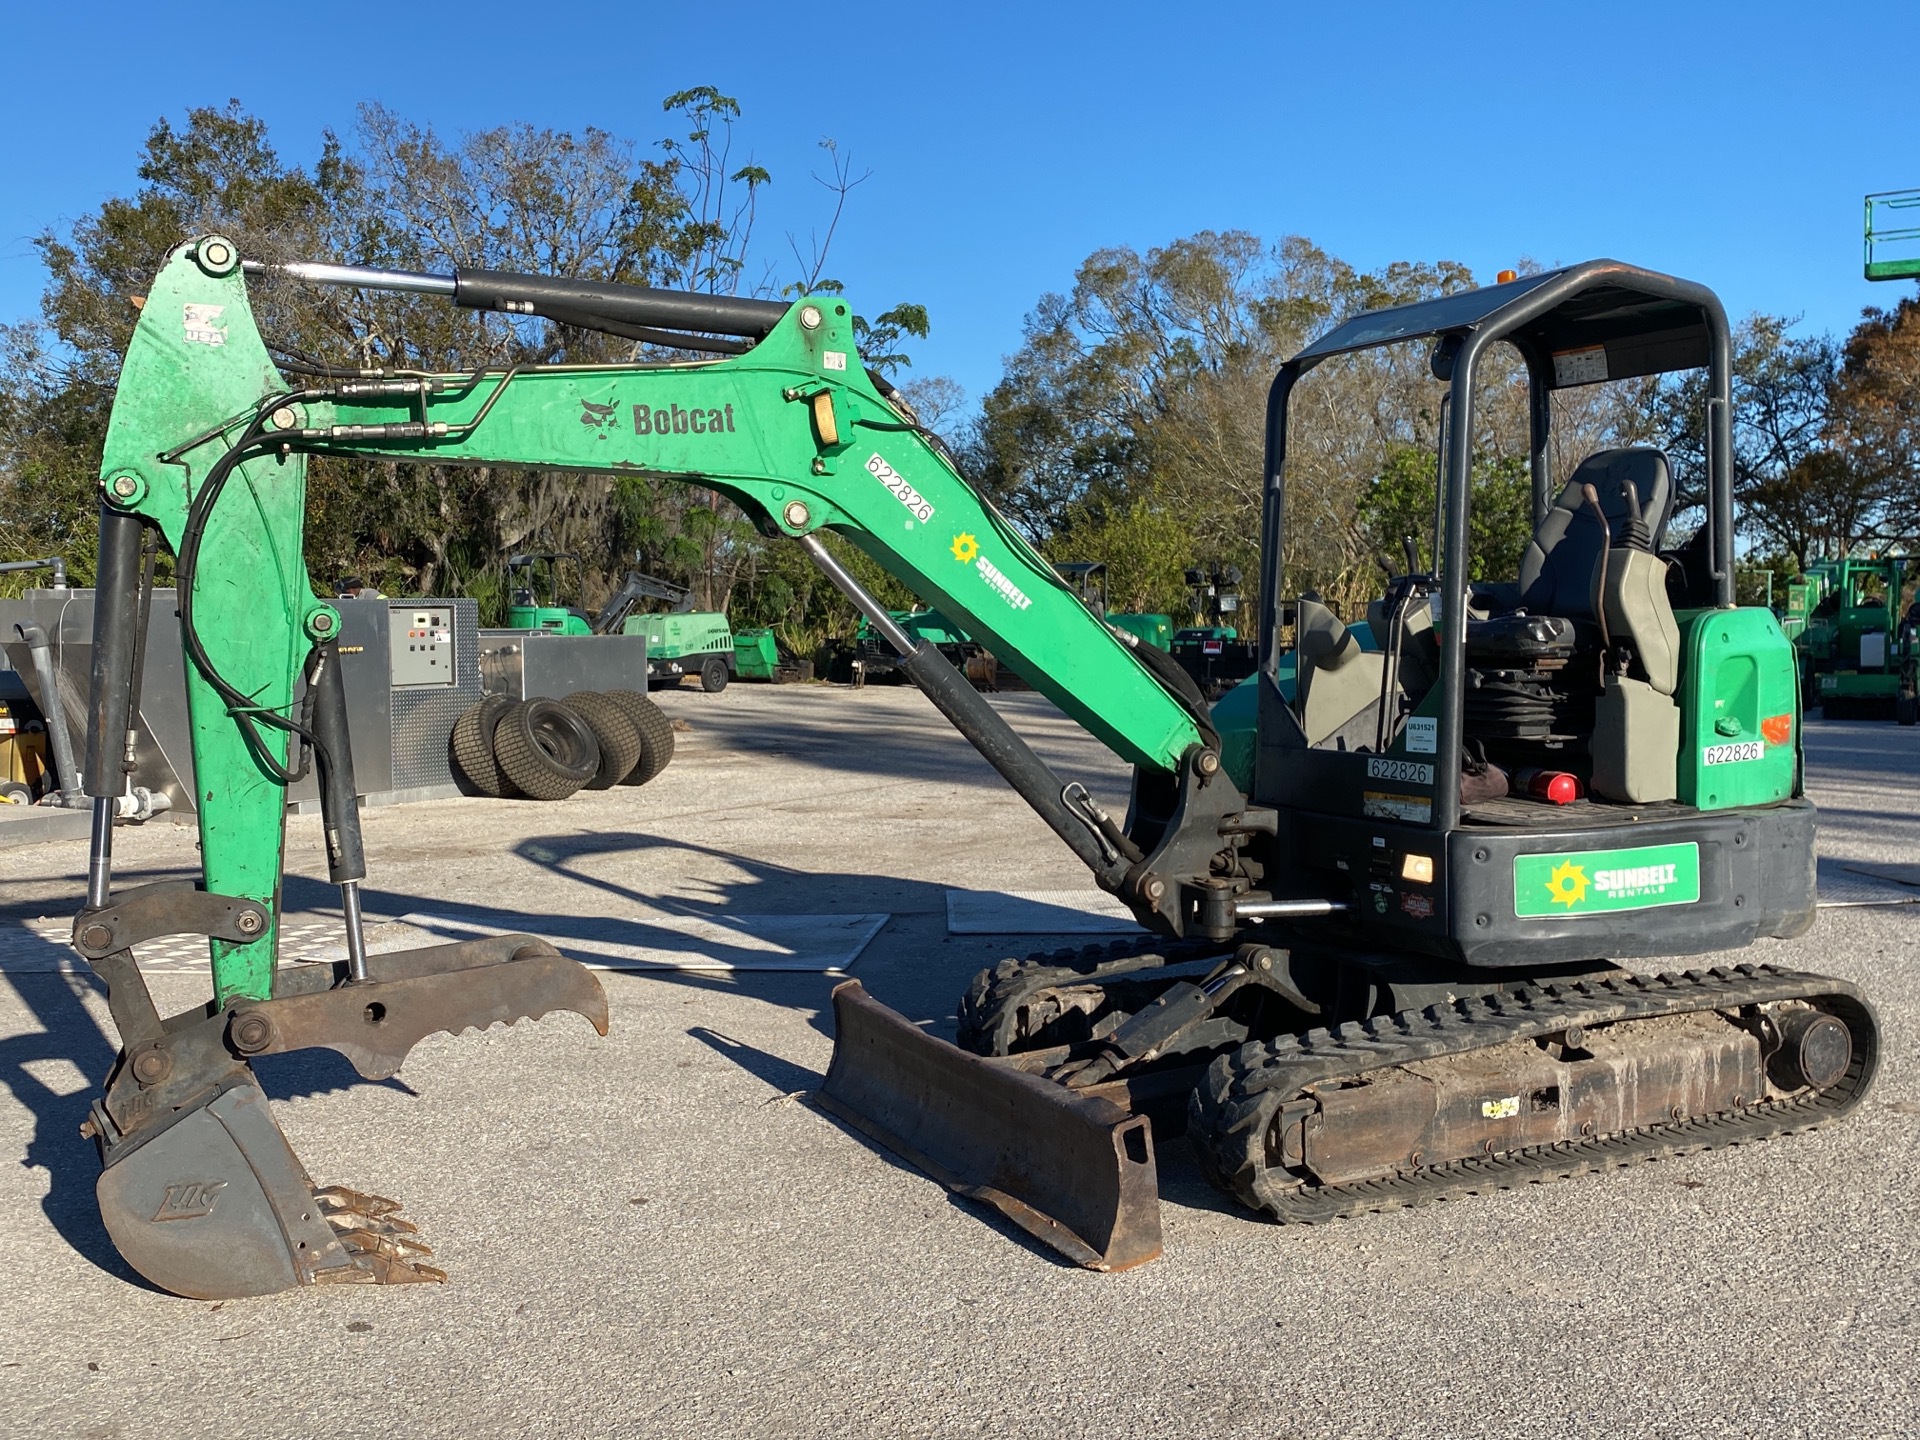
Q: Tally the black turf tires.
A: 4